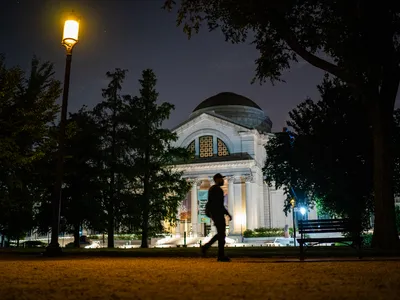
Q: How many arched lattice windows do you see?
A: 3